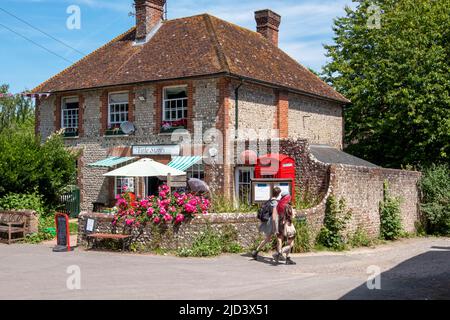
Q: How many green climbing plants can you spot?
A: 2